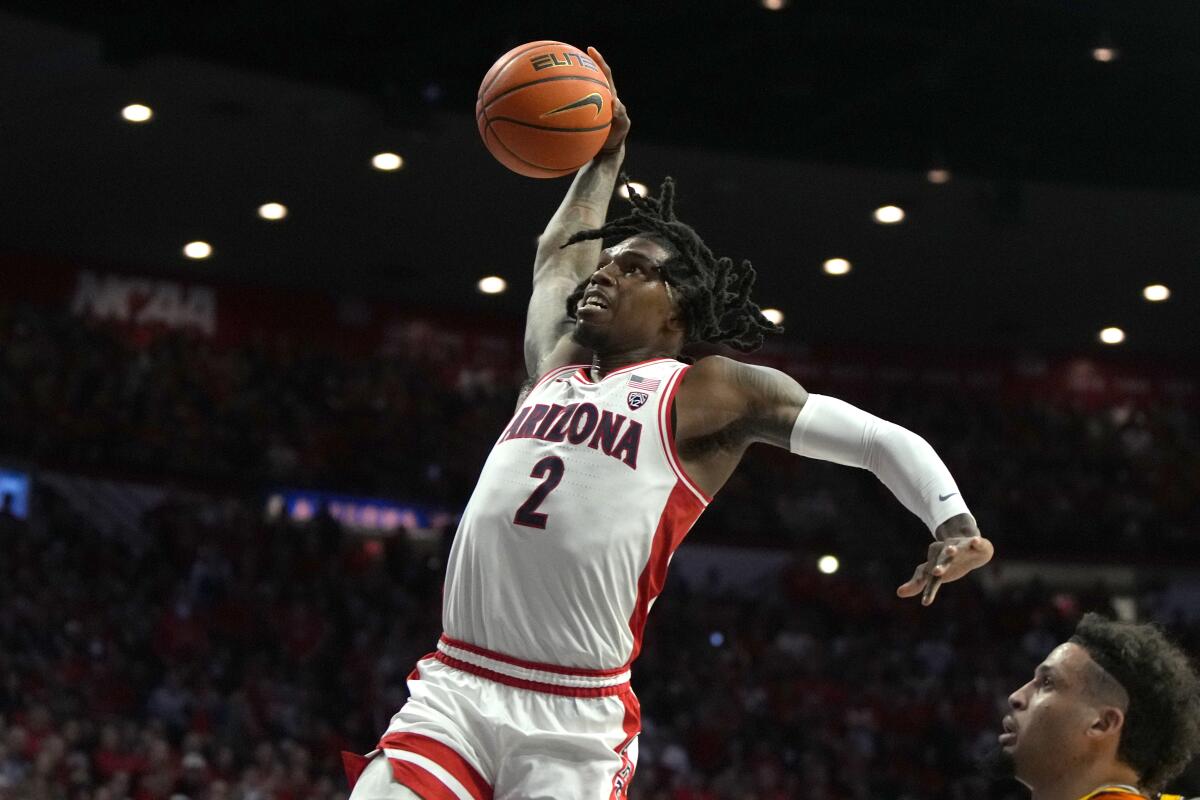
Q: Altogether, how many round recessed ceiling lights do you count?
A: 14